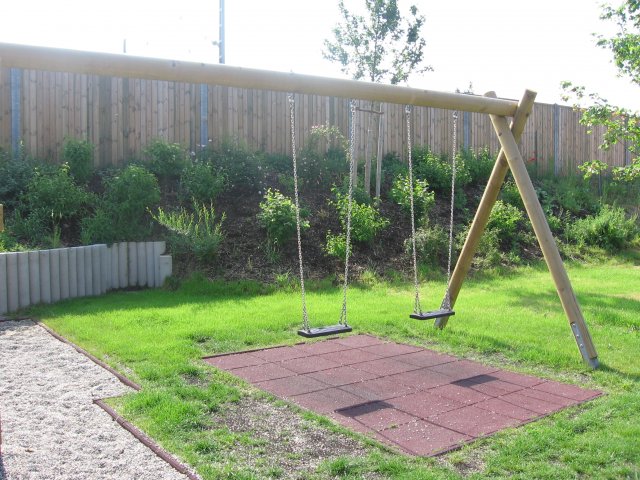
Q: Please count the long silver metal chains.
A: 4